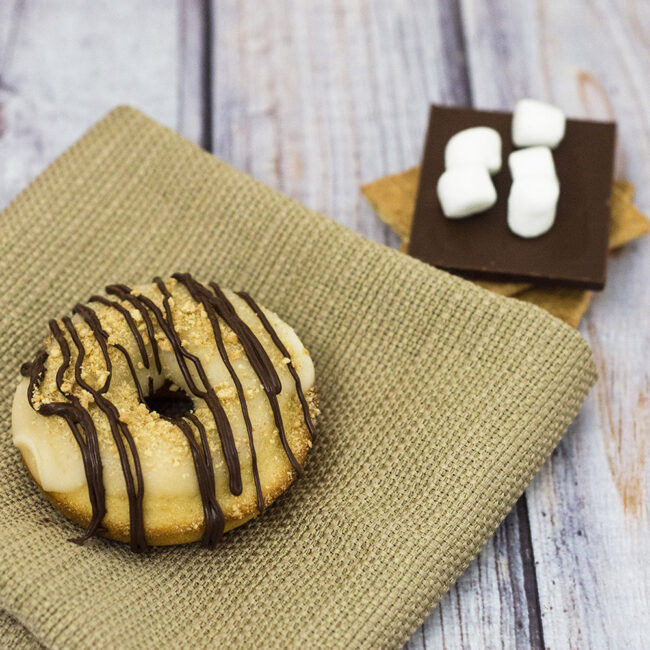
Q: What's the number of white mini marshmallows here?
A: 5